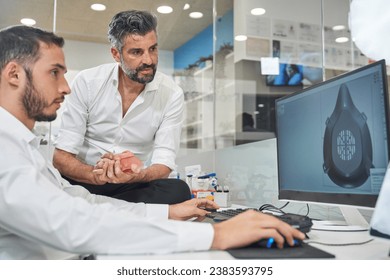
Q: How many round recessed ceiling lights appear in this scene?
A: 8